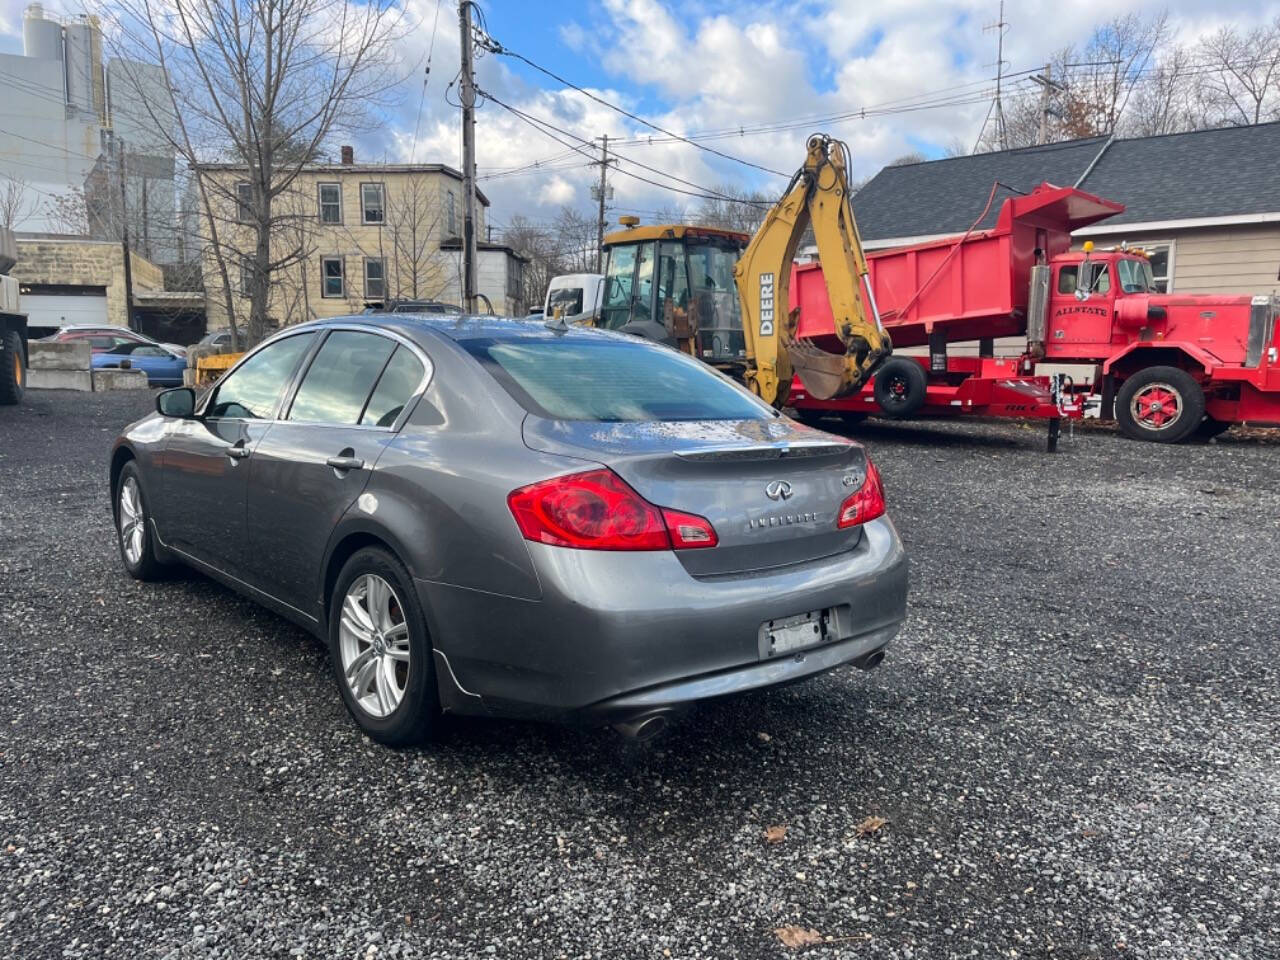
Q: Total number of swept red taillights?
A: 2